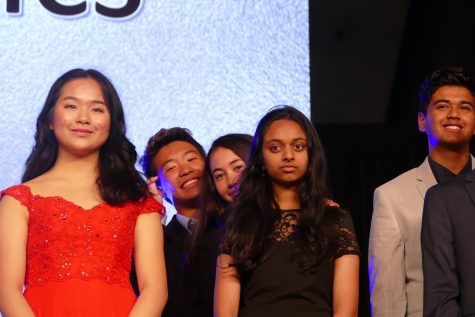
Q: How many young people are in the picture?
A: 5